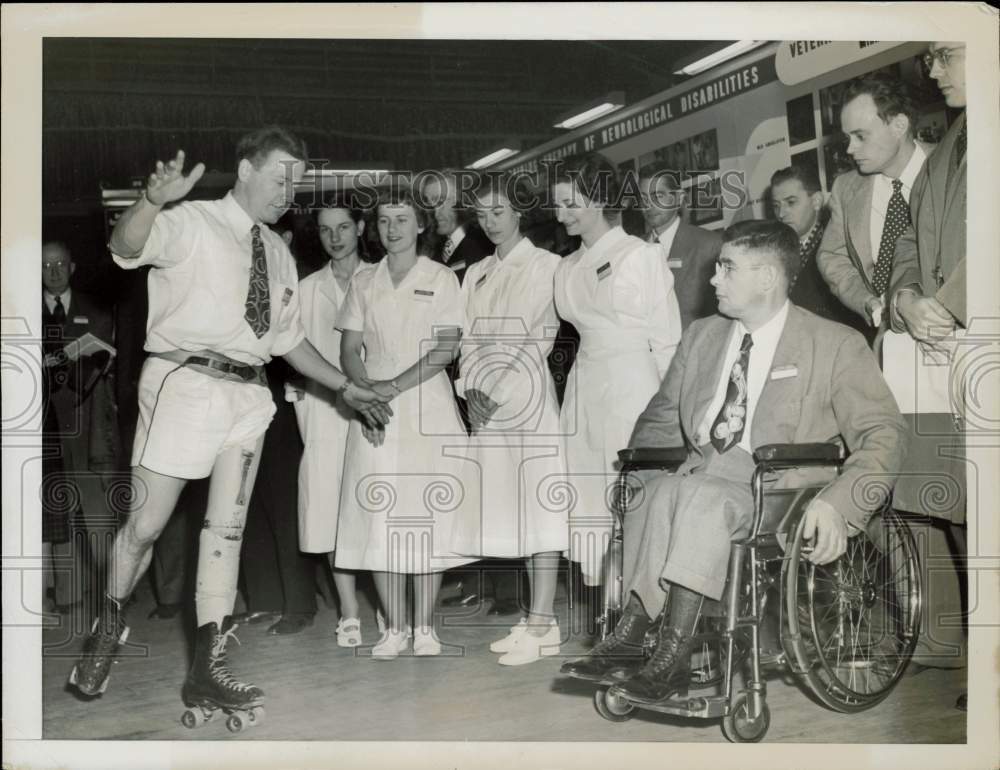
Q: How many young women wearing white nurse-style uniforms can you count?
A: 4